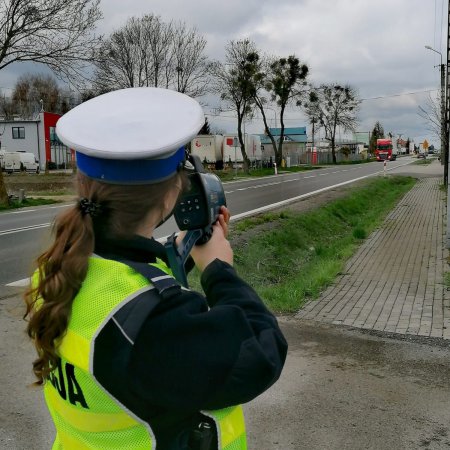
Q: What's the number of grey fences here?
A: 1